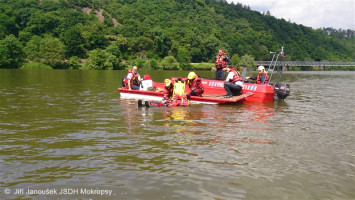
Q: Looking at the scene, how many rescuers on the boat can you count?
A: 6